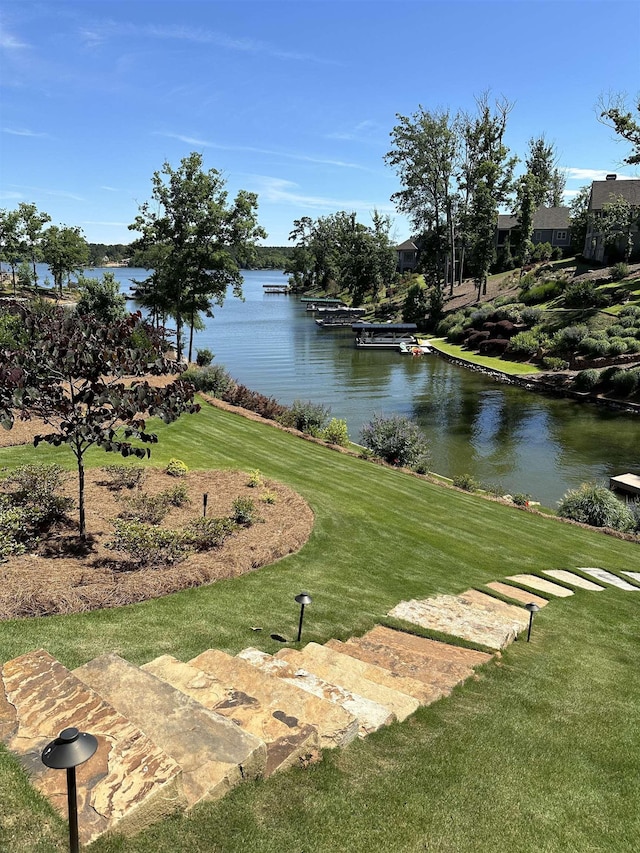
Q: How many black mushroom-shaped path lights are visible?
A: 3